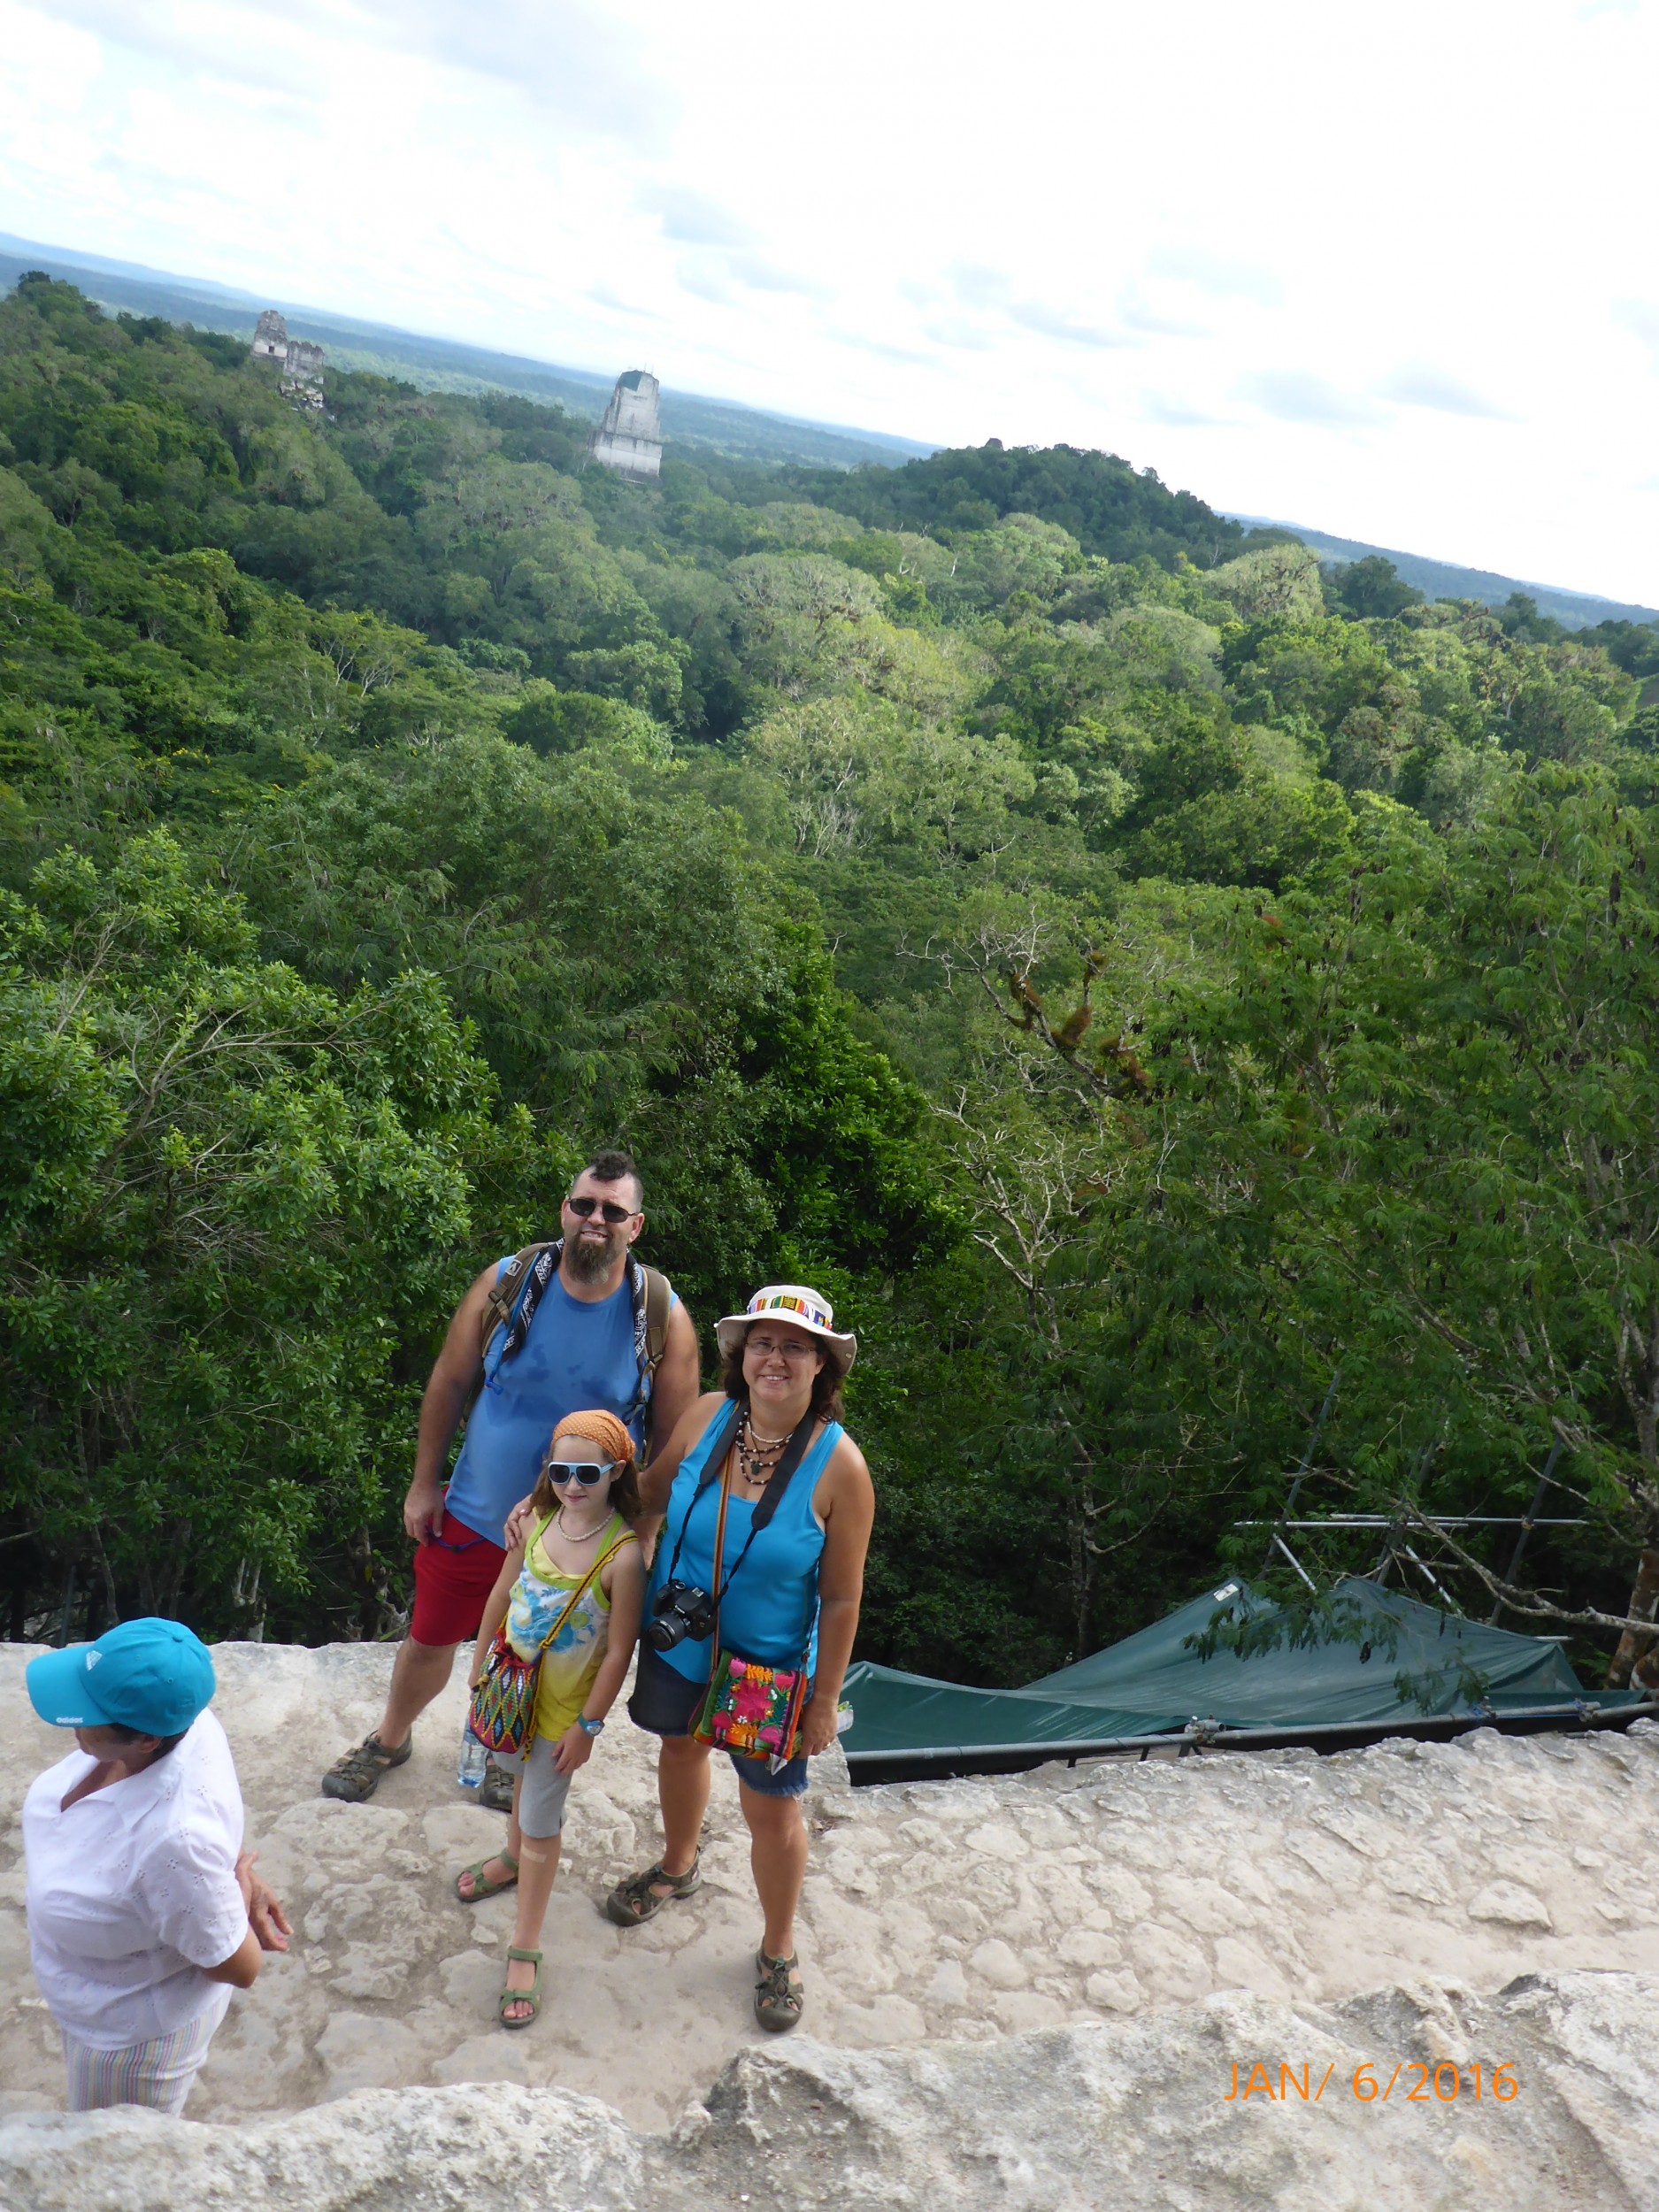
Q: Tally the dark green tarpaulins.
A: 1